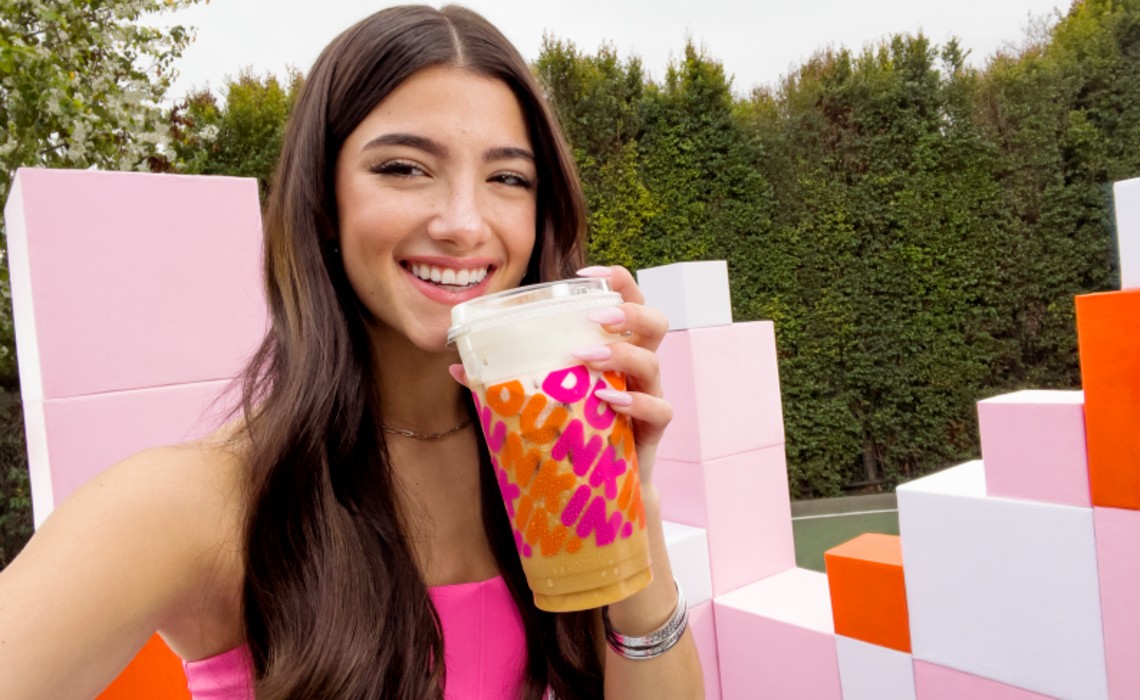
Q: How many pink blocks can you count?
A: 9